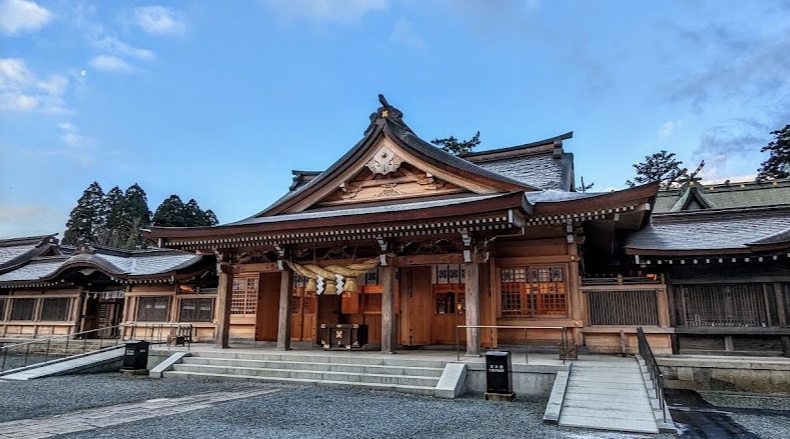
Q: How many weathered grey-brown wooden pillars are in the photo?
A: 4